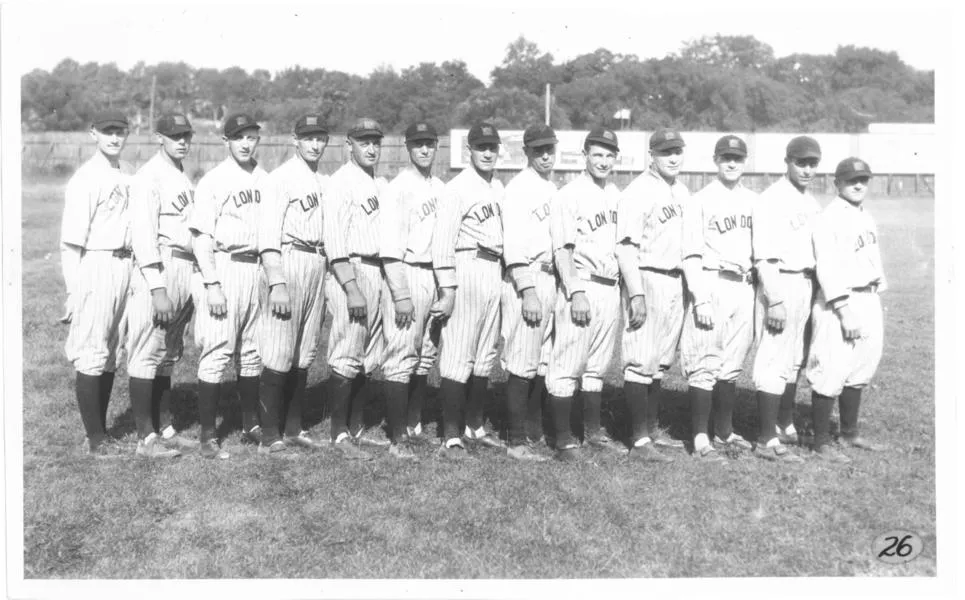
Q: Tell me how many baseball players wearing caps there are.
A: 13